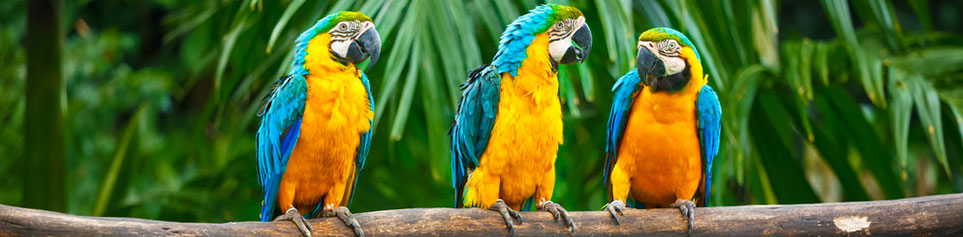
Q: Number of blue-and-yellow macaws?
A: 3